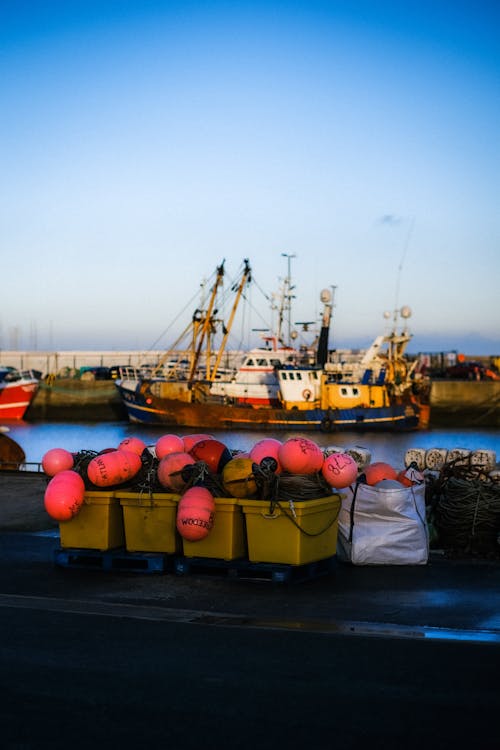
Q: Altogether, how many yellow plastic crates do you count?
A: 4